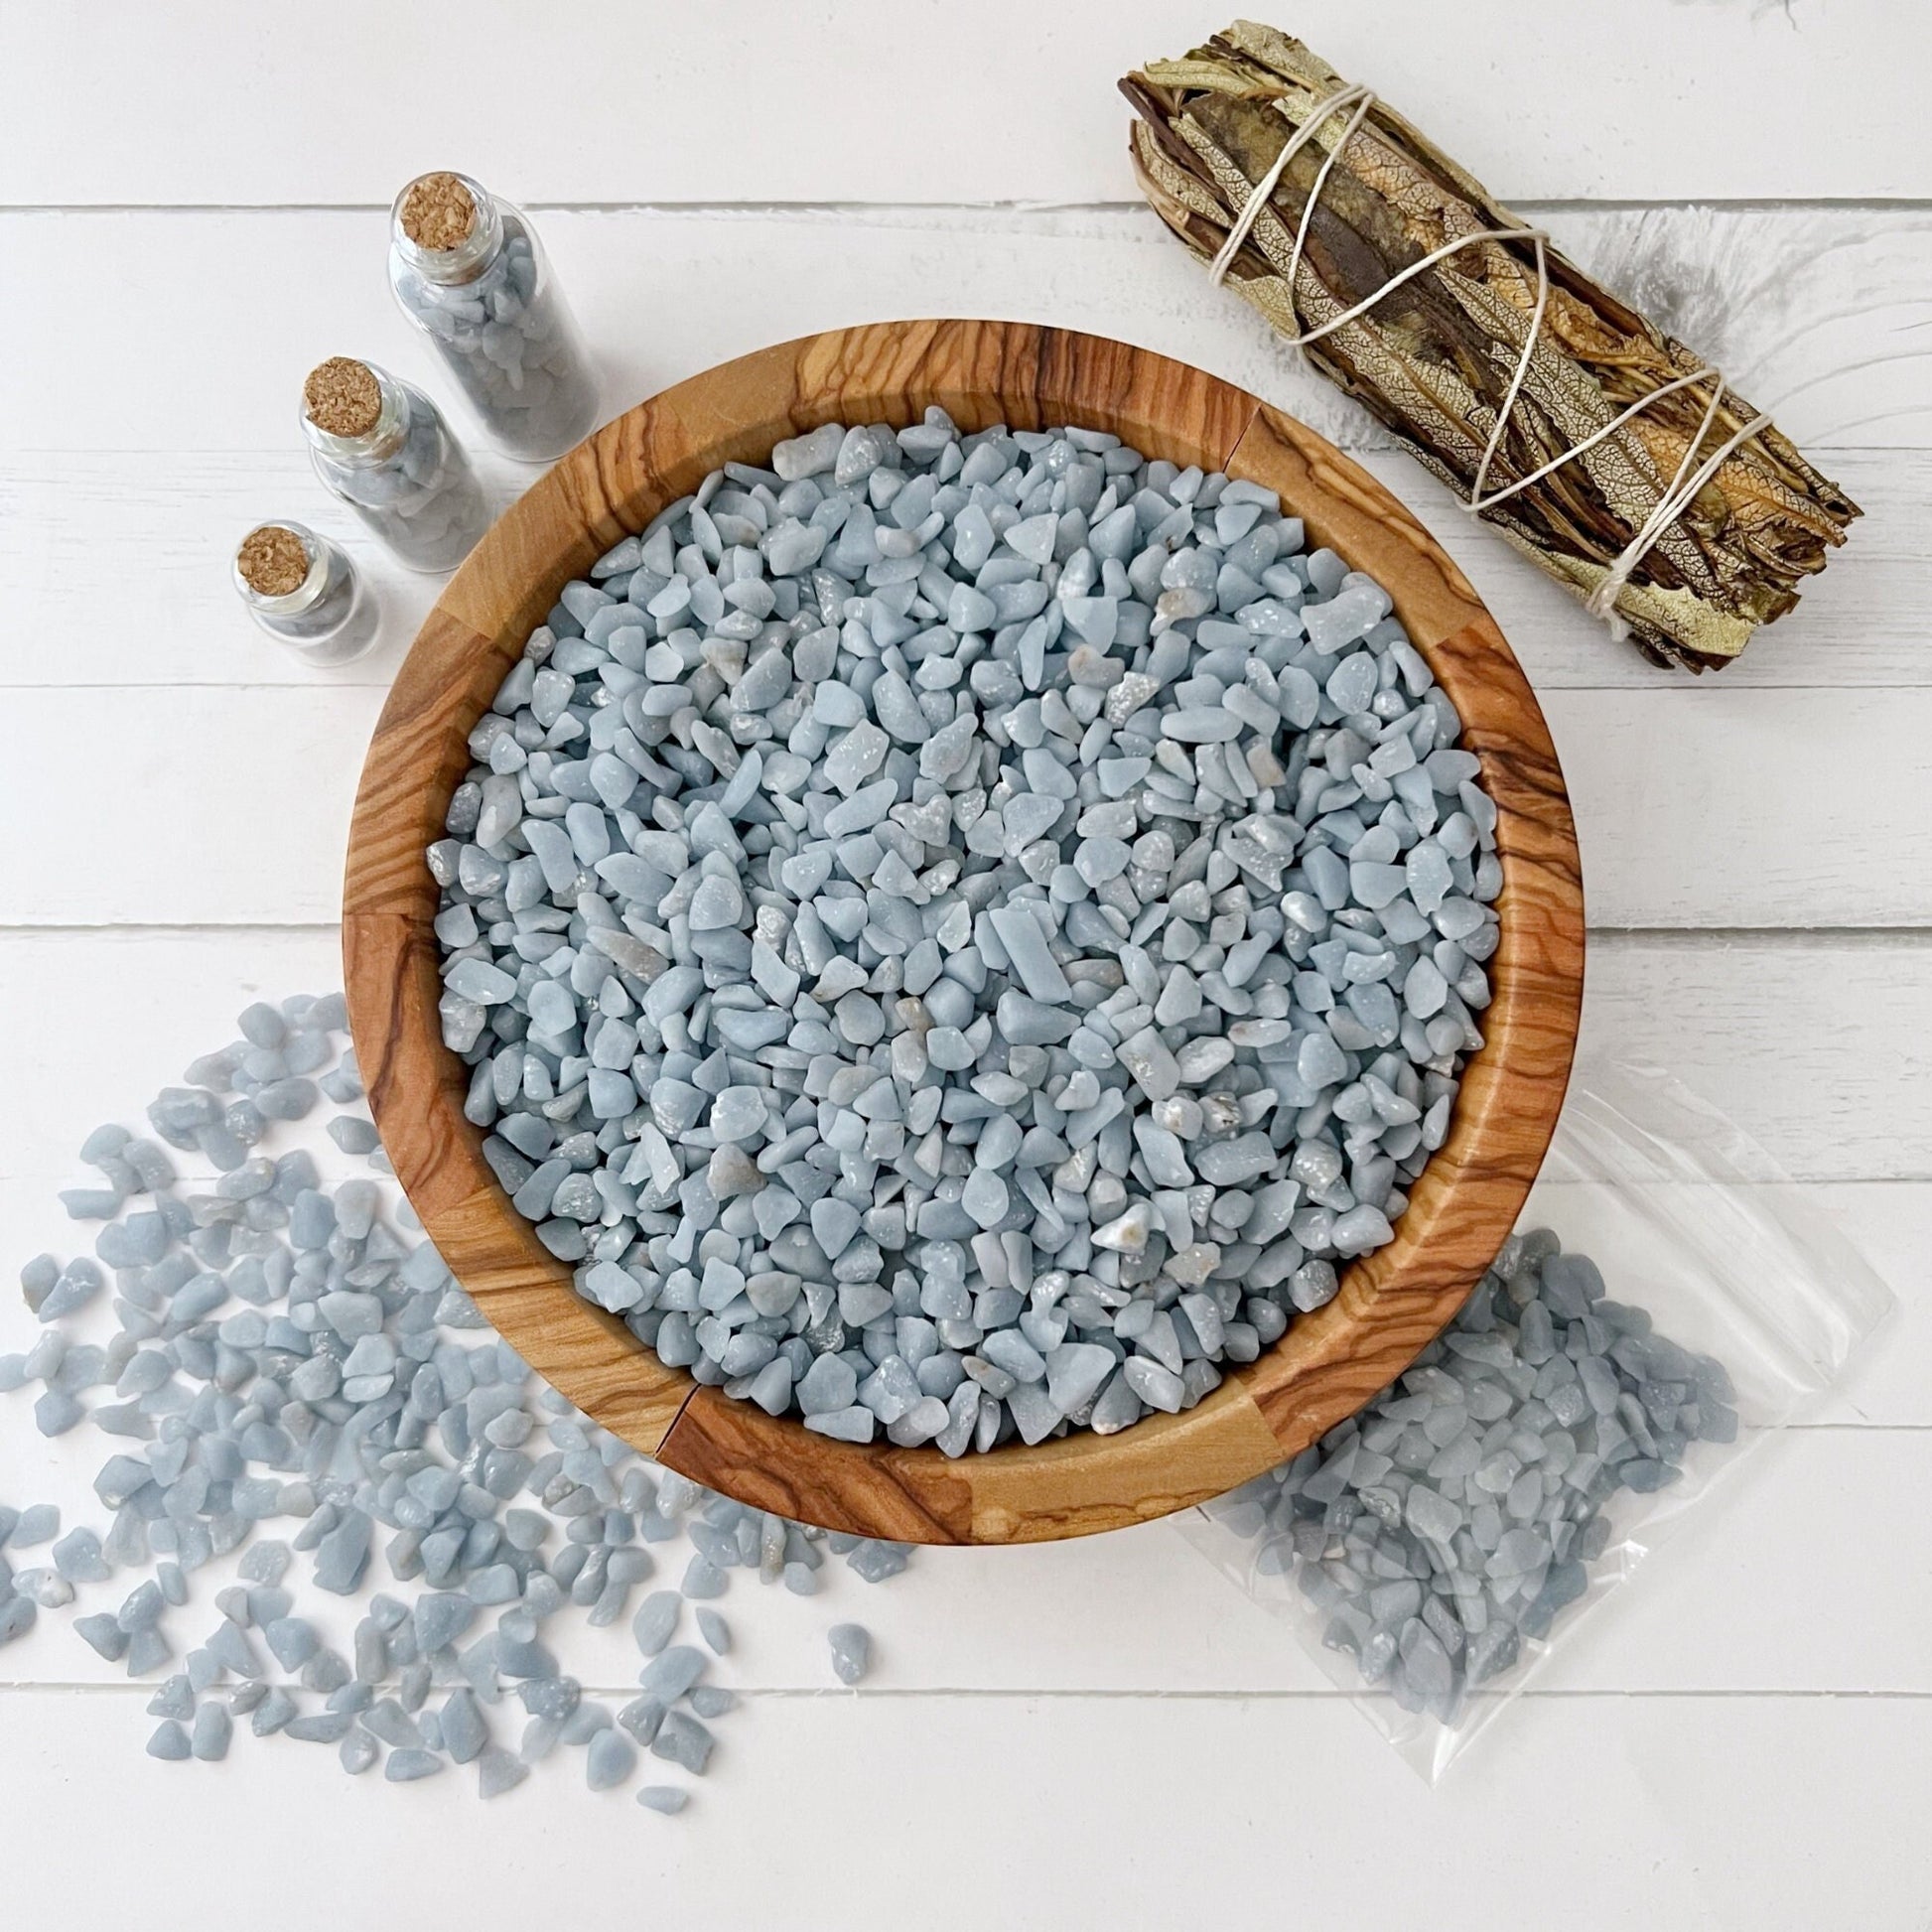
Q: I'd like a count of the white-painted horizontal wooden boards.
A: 8